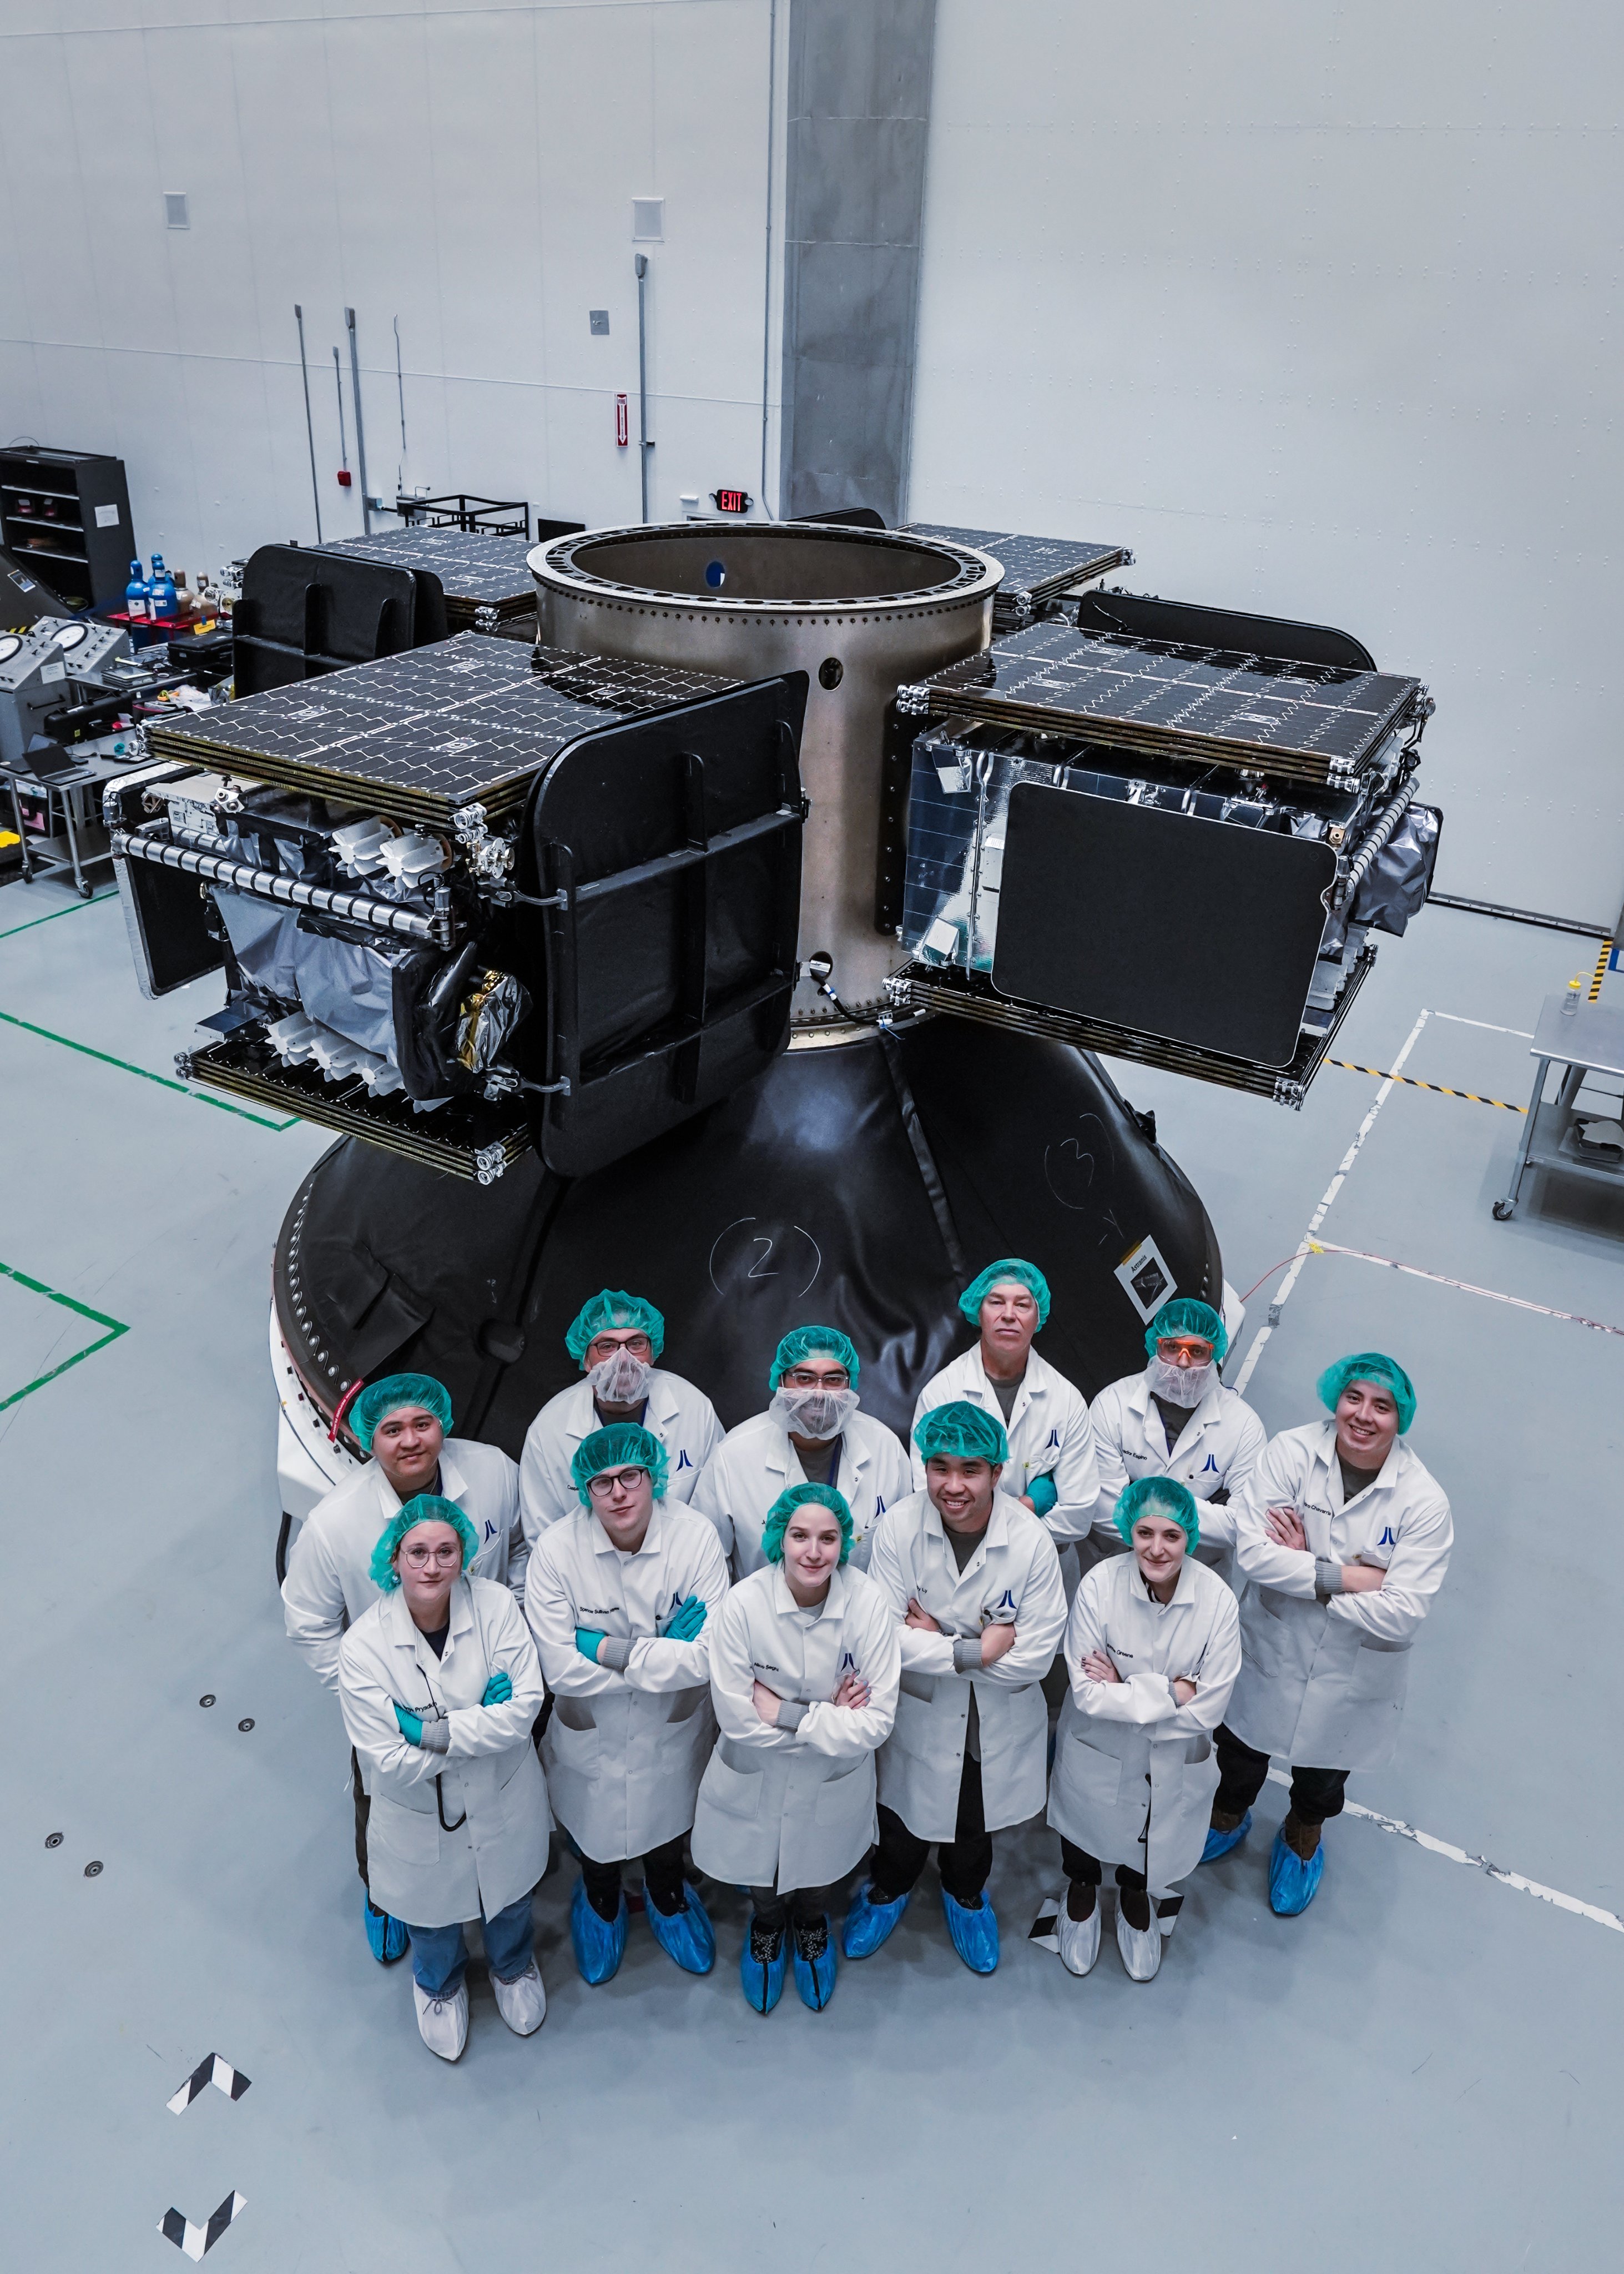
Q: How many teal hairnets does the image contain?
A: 11